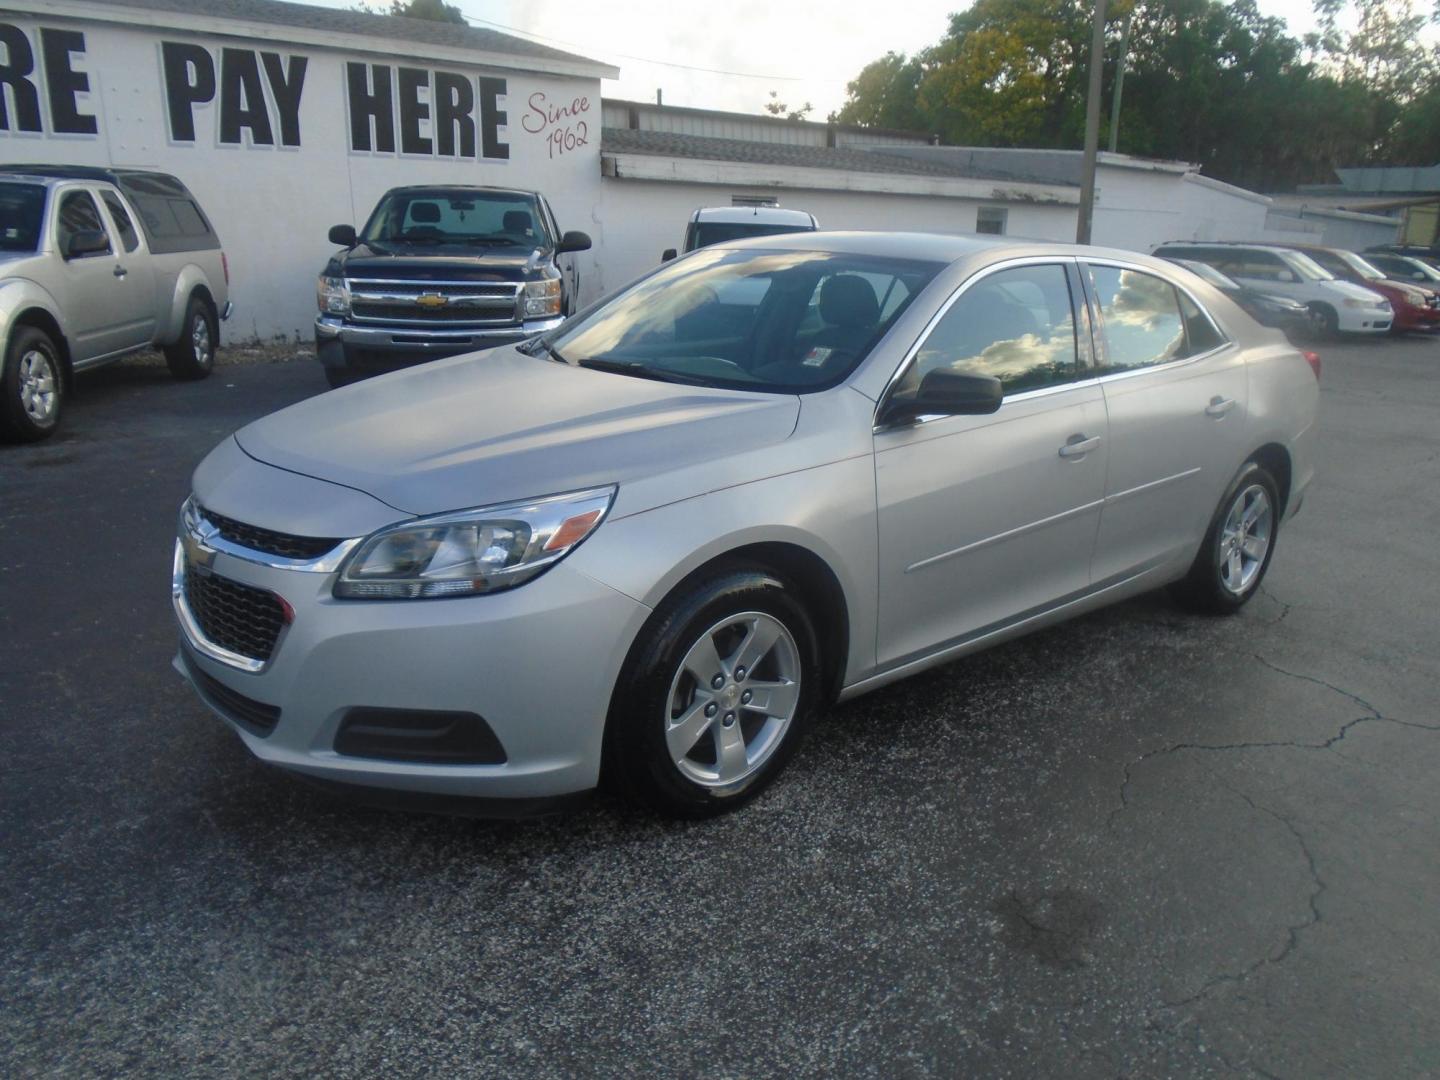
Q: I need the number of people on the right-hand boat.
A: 0